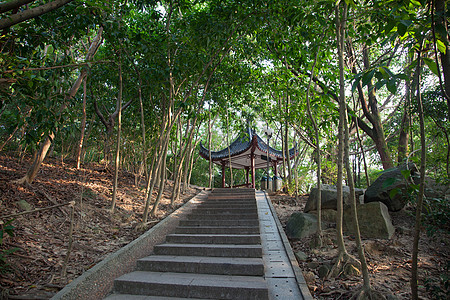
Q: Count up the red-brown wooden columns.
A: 4